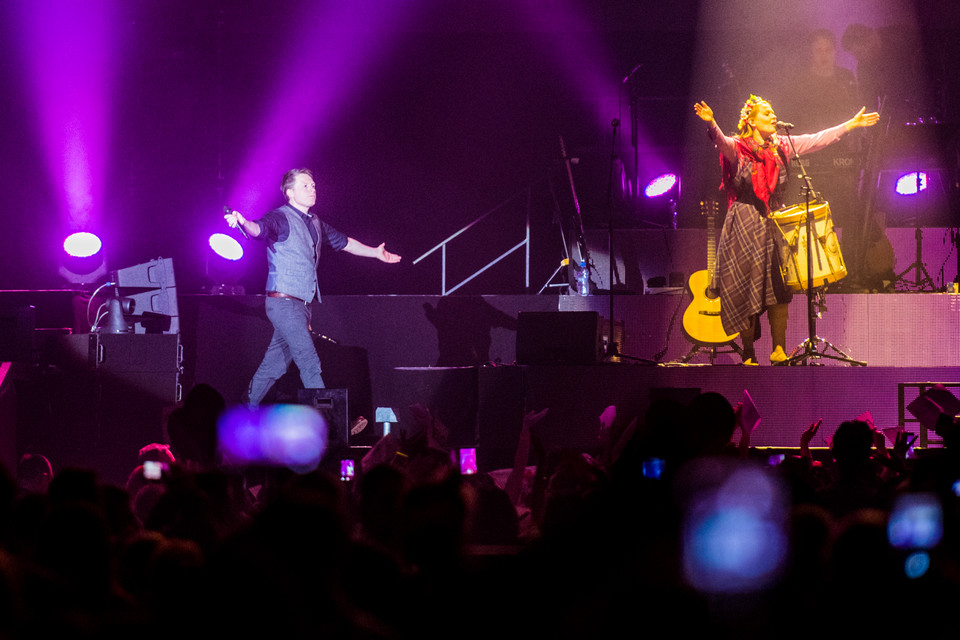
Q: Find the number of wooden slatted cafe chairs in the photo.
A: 0